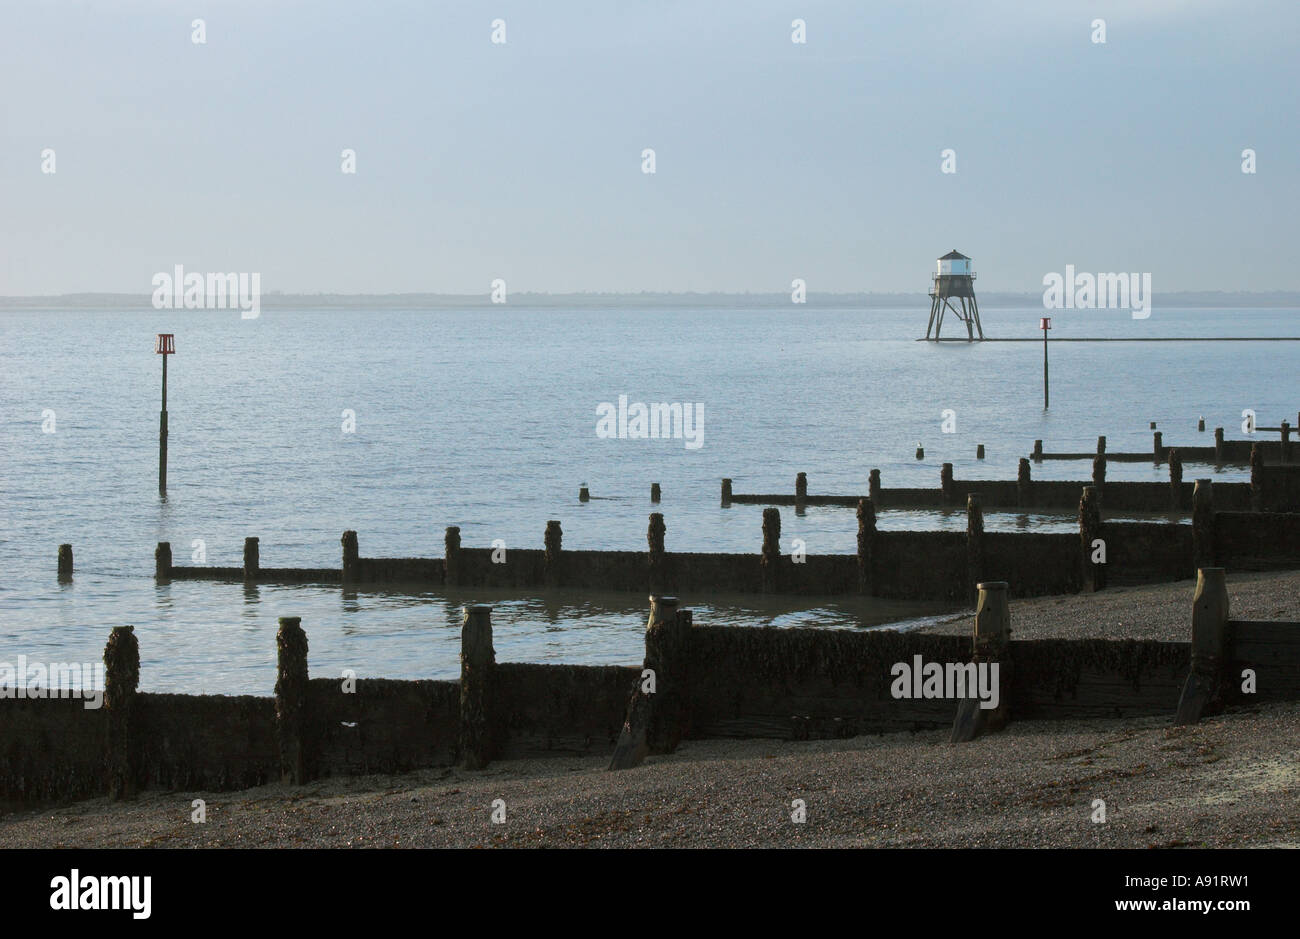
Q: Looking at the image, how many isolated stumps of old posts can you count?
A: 7